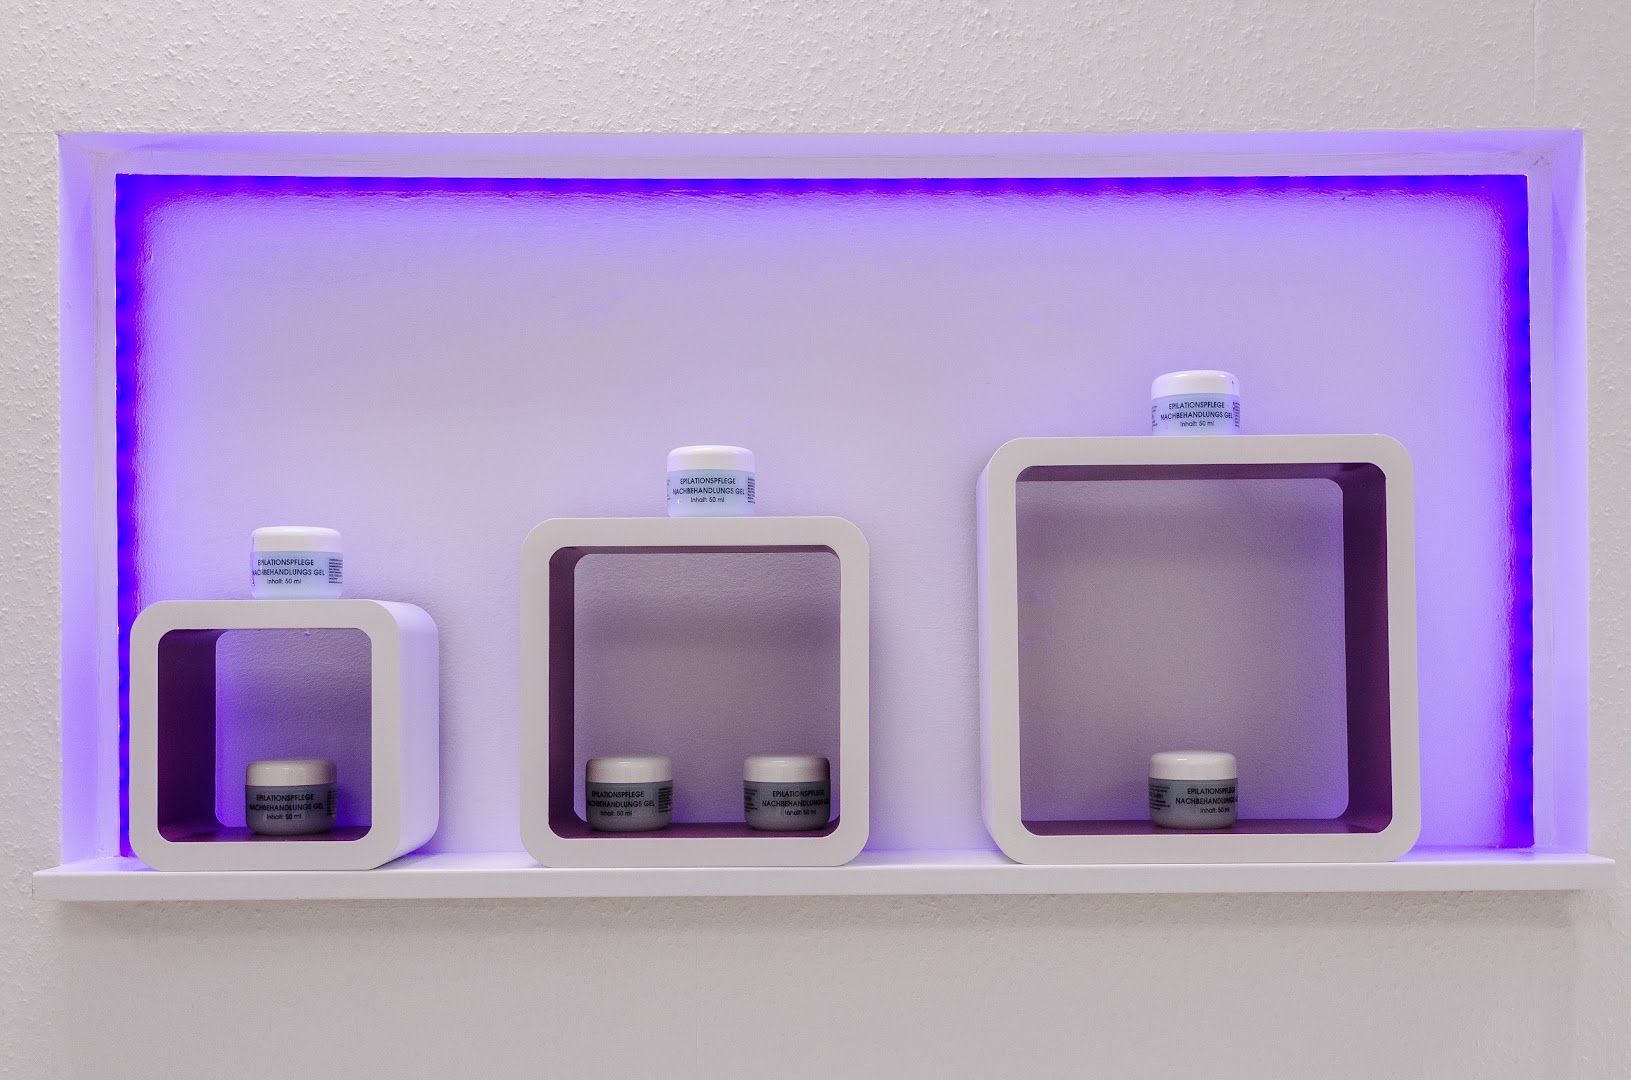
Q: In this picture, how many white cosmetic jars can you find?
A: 7